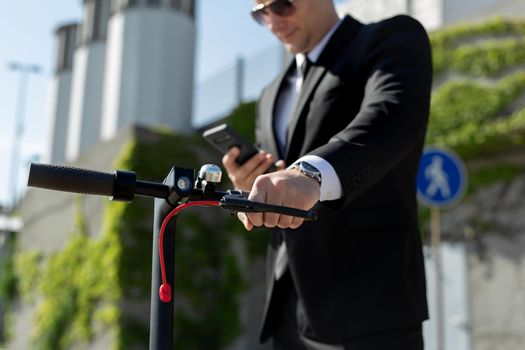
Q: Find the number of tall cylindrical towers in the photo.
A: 3